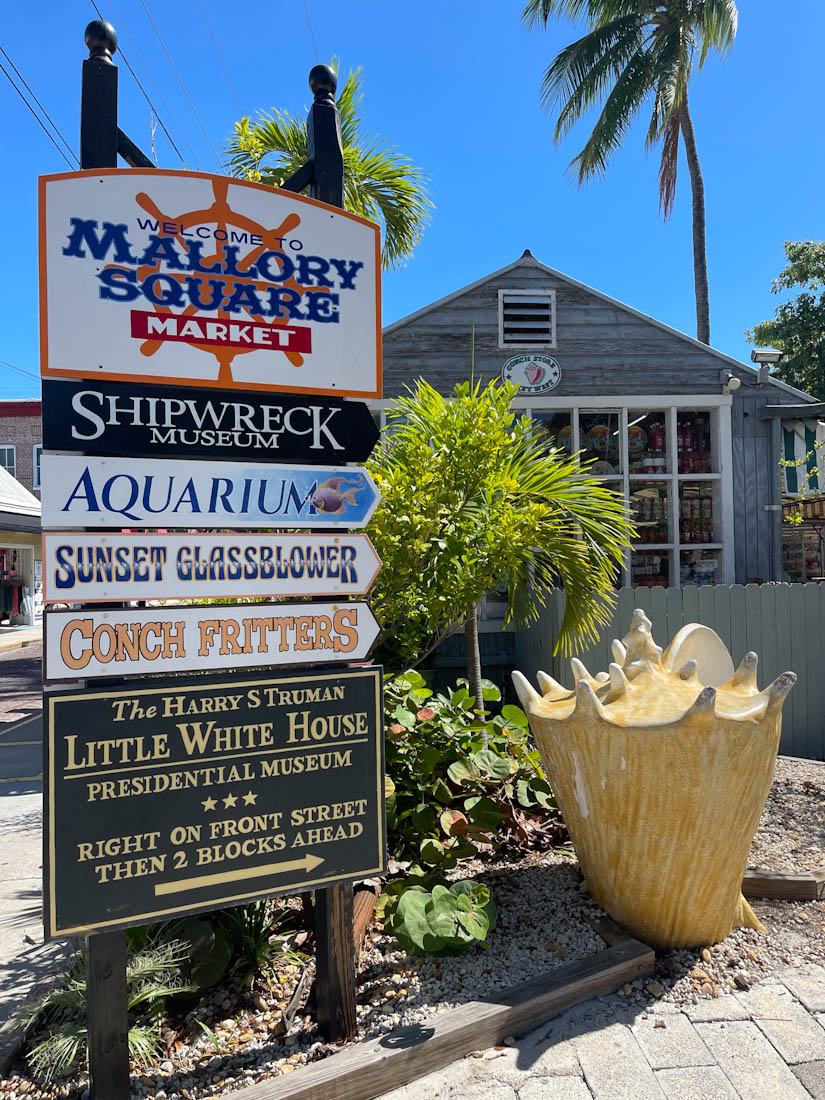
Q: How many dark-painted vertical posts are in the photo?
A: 2